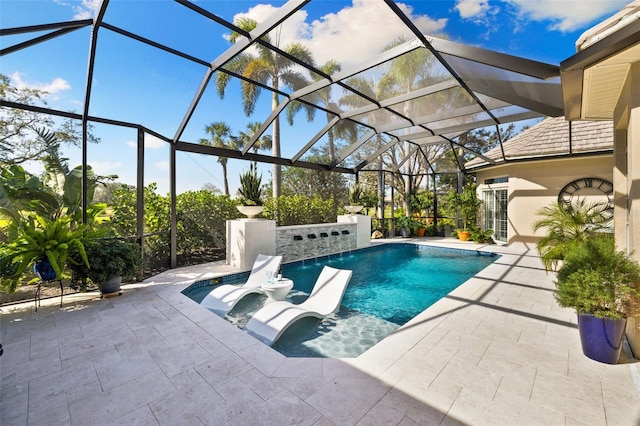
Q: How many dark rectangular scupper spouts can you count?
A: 5